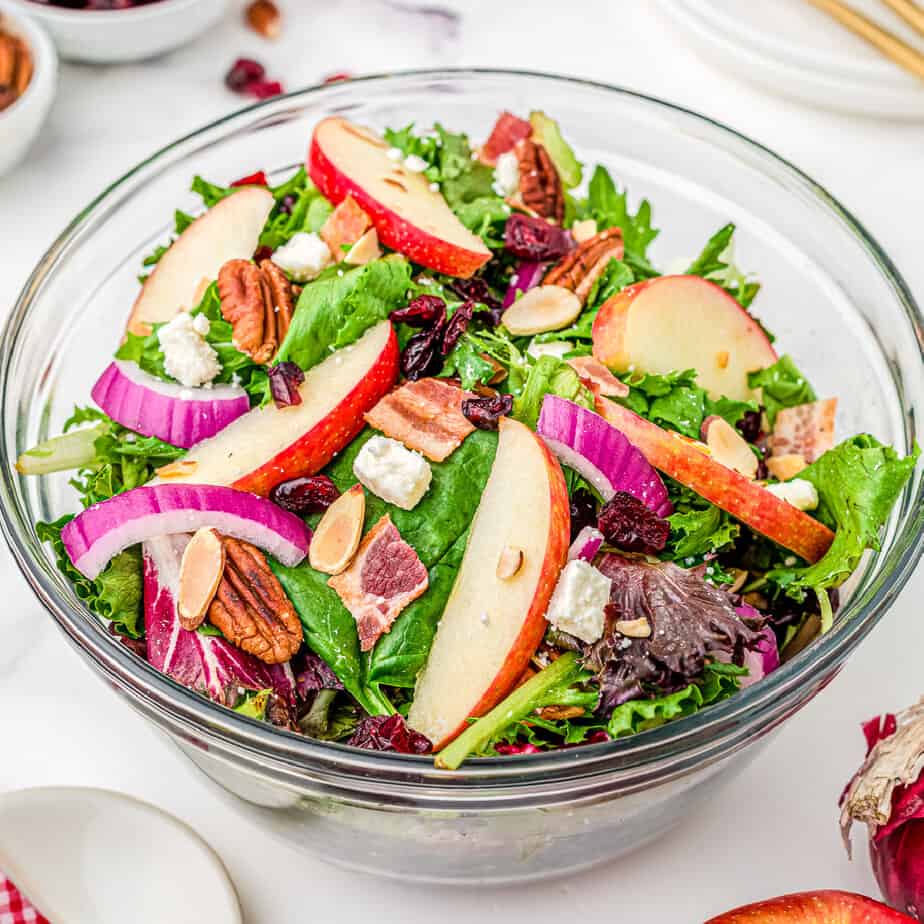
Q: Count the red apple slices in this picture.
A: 6